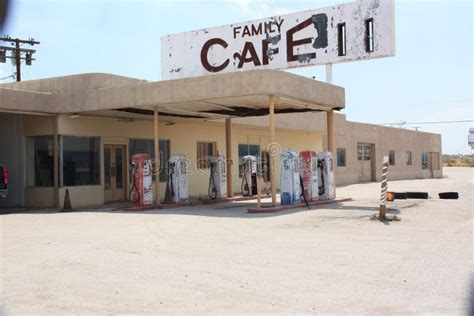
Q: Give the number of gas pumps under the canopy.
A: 7